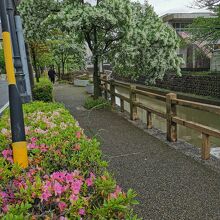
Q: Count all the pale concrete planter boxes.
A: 2